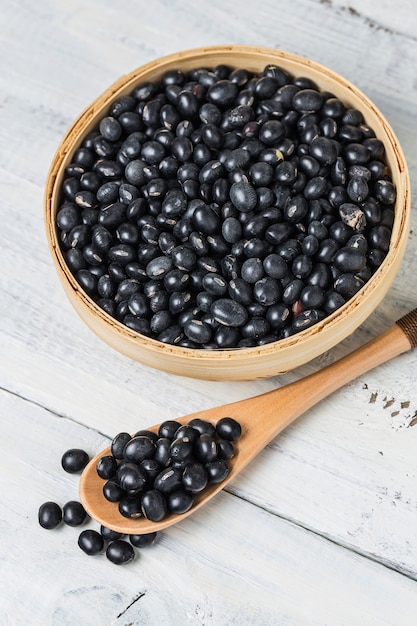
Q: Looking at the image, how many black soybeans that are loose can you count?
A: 7